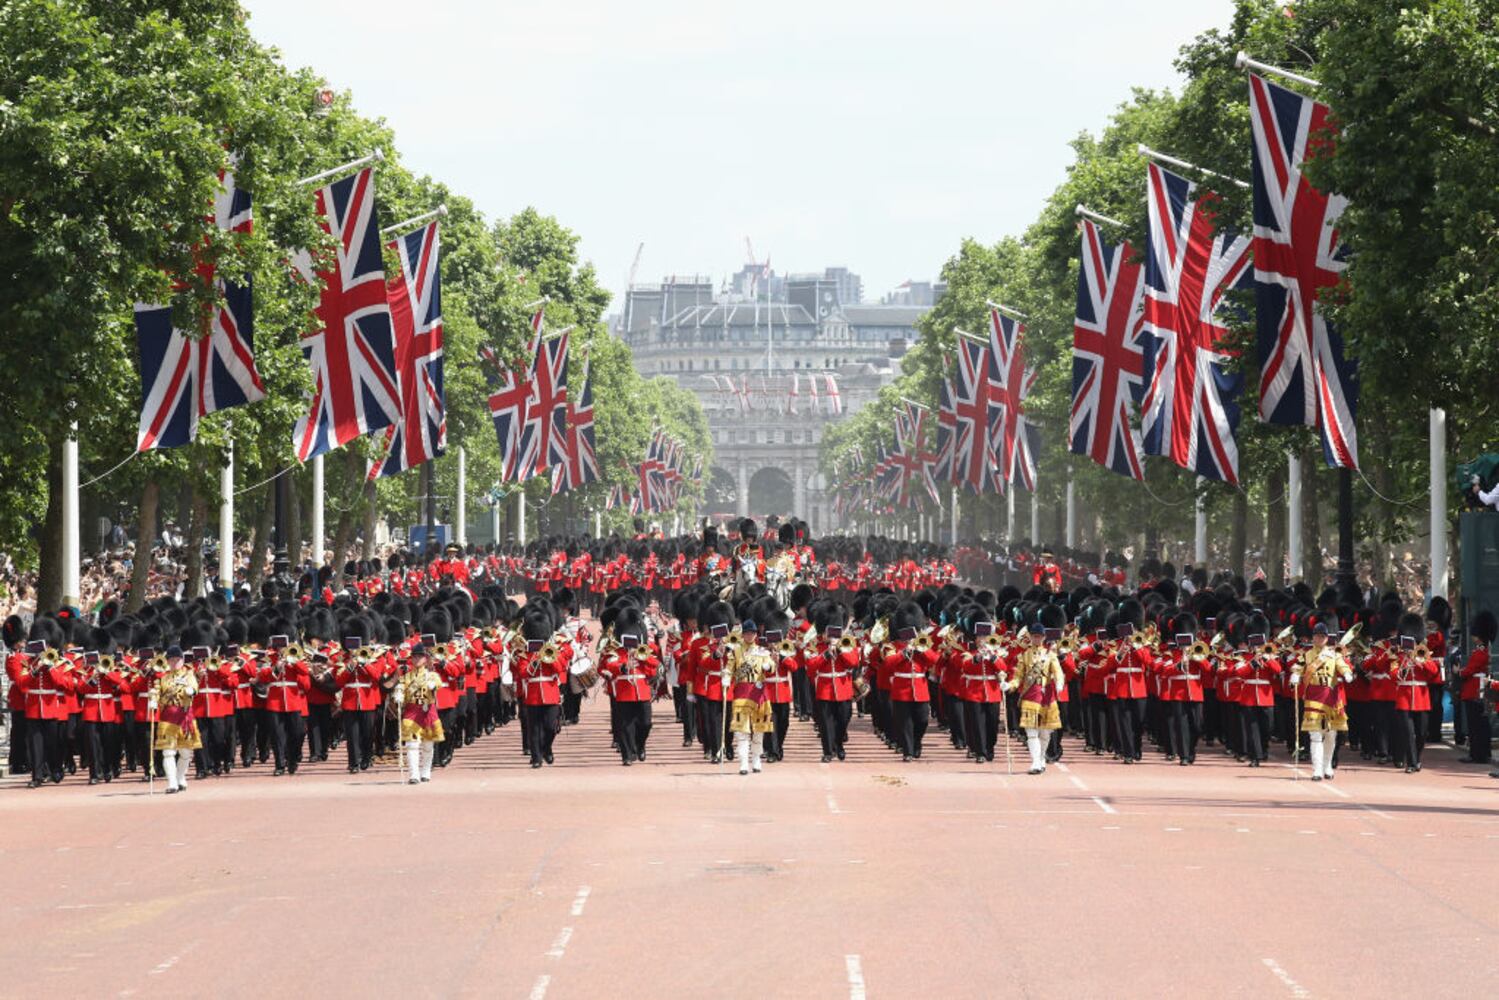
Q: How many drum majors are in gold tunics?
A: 5